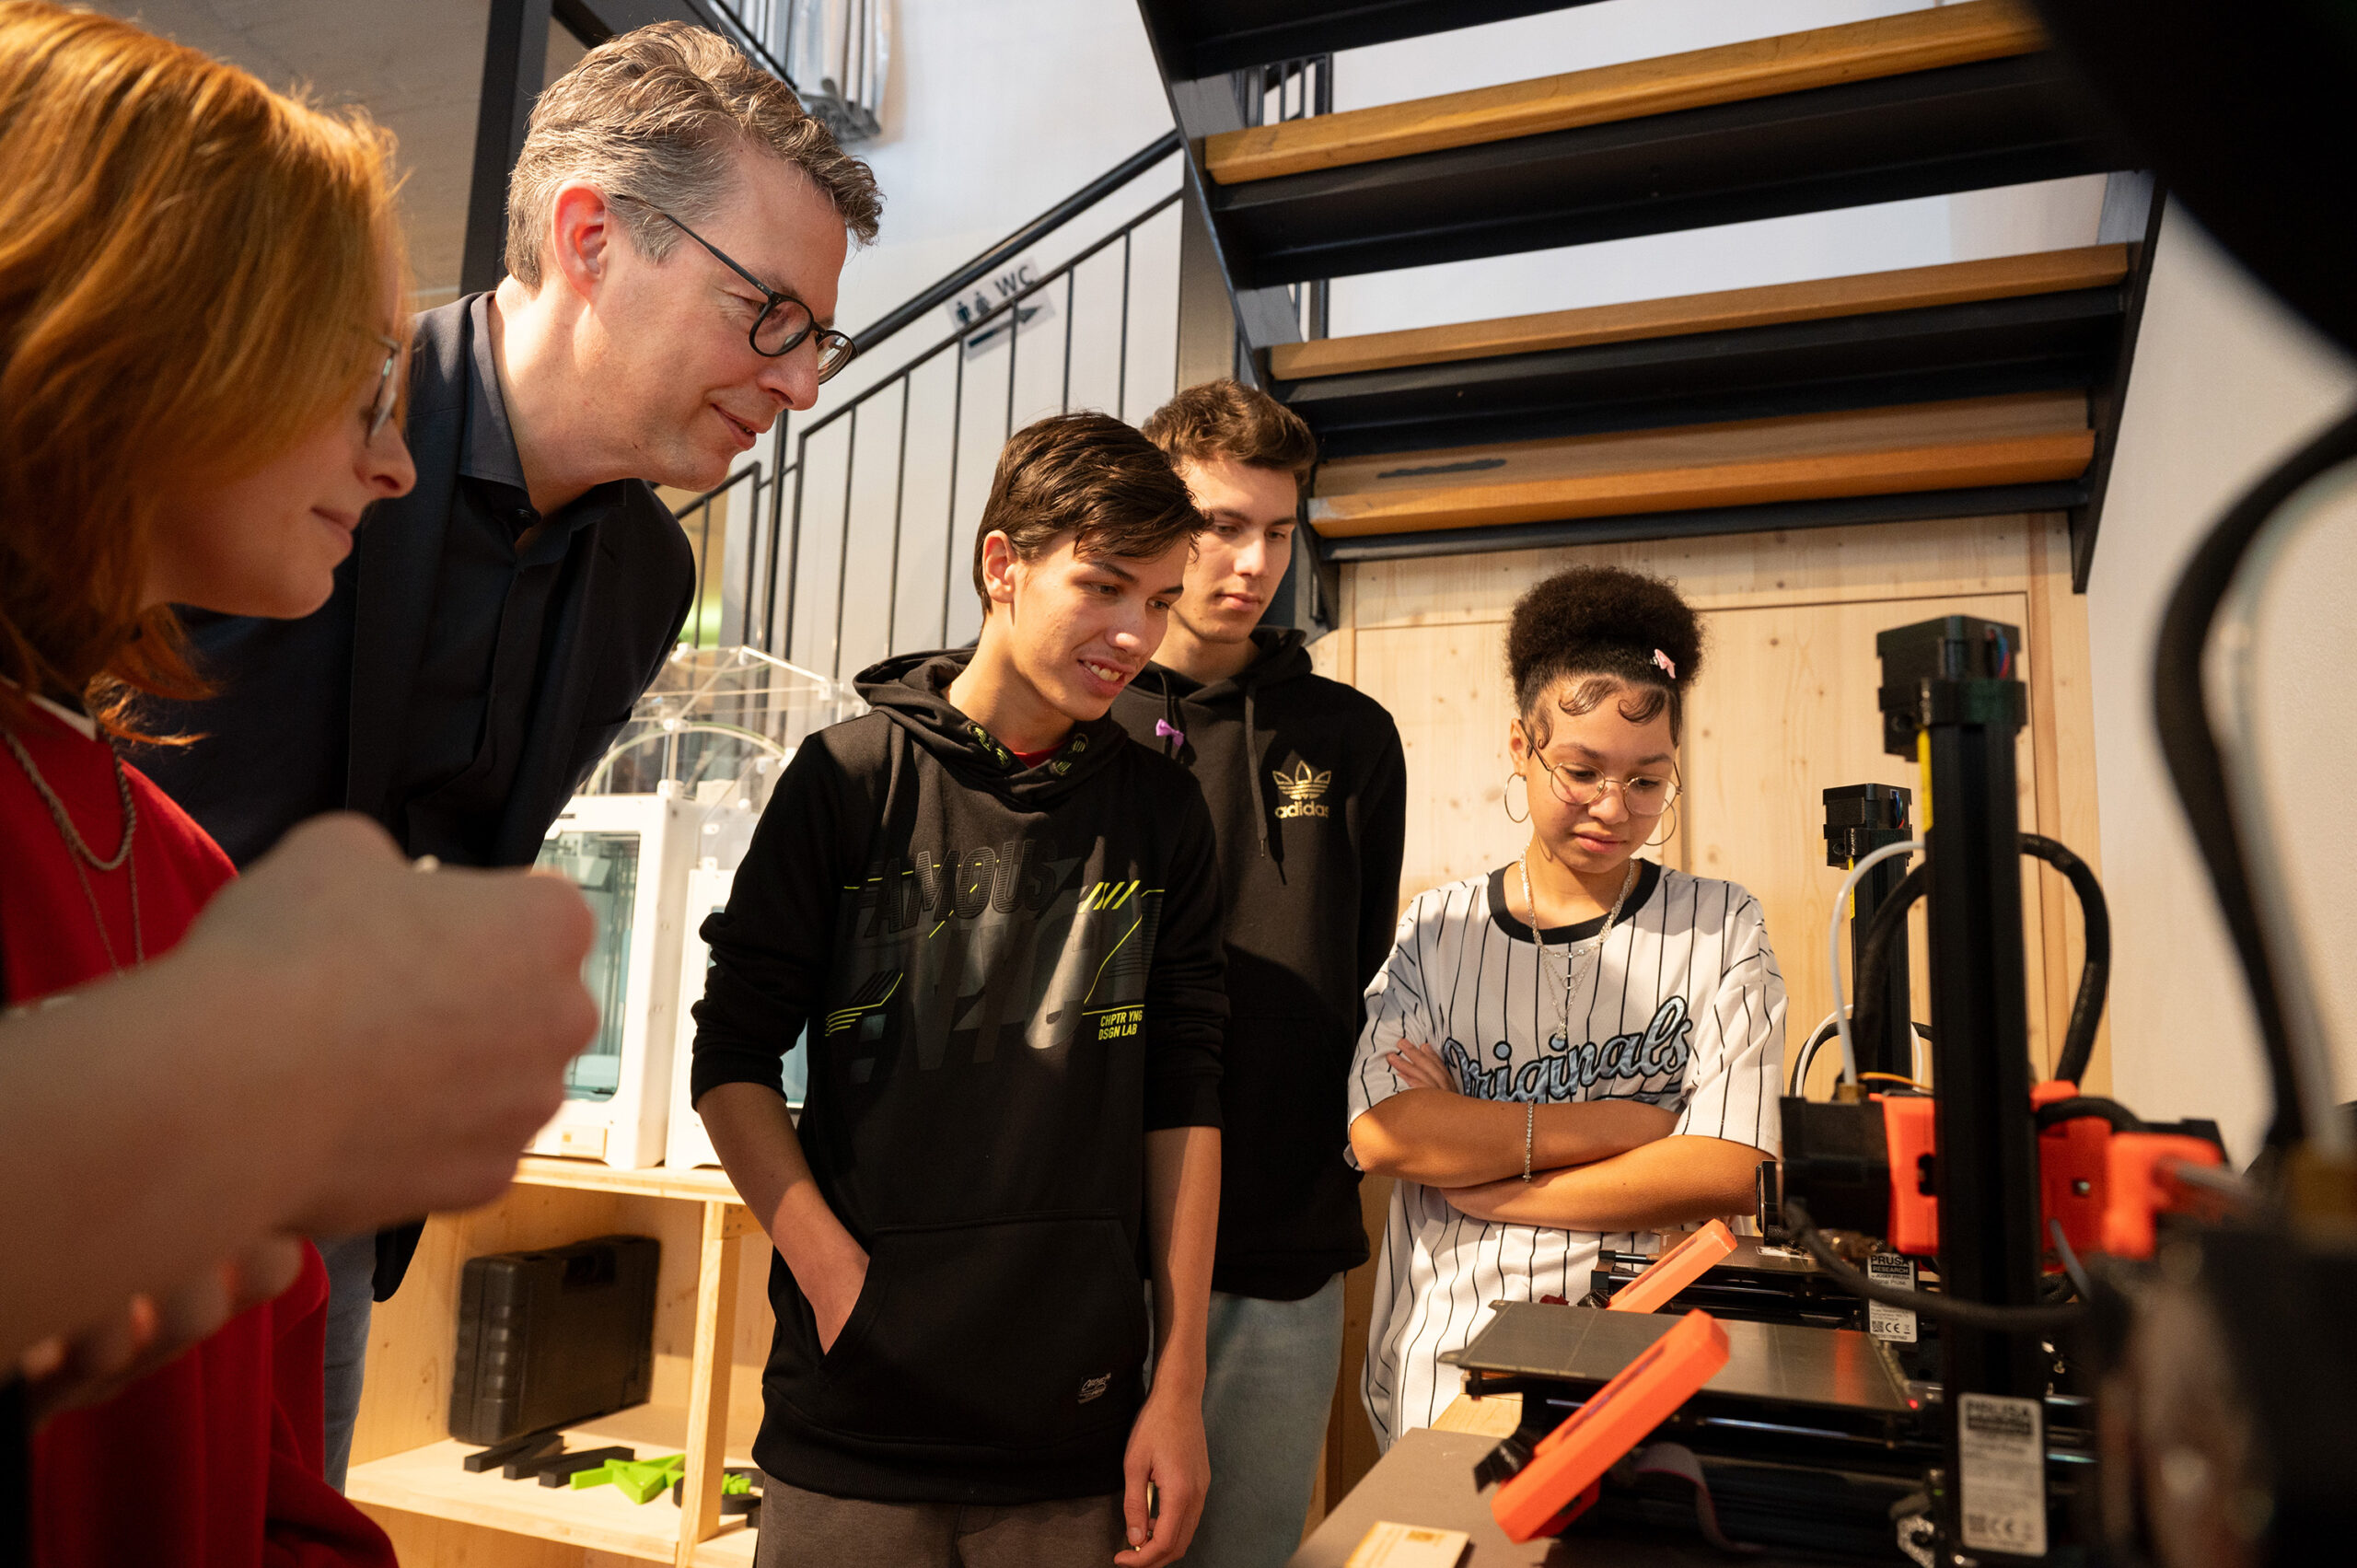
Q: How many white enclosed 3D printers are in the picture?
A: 2